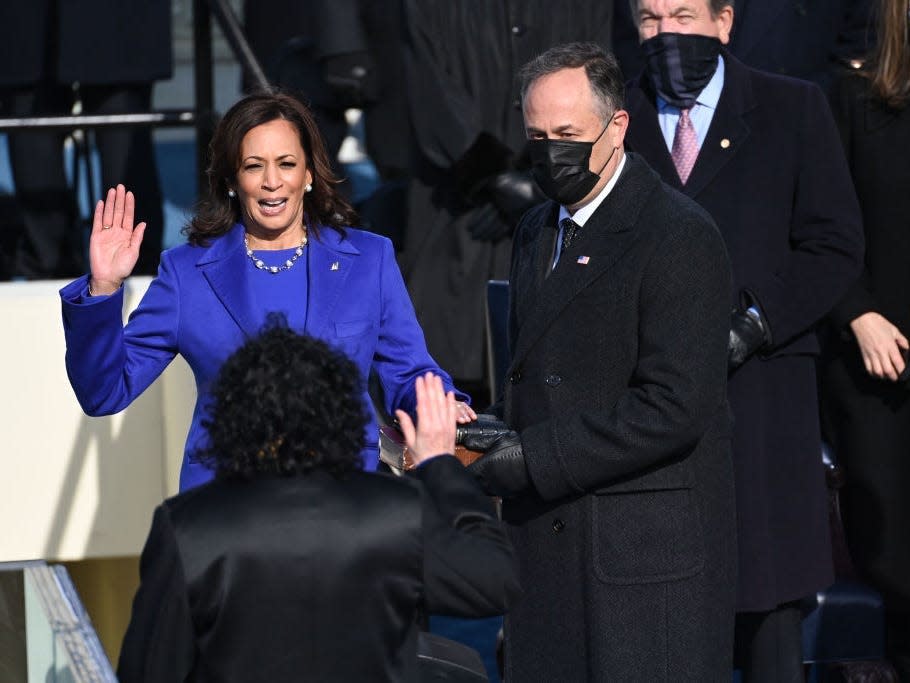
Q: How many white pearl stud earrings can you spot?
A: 2